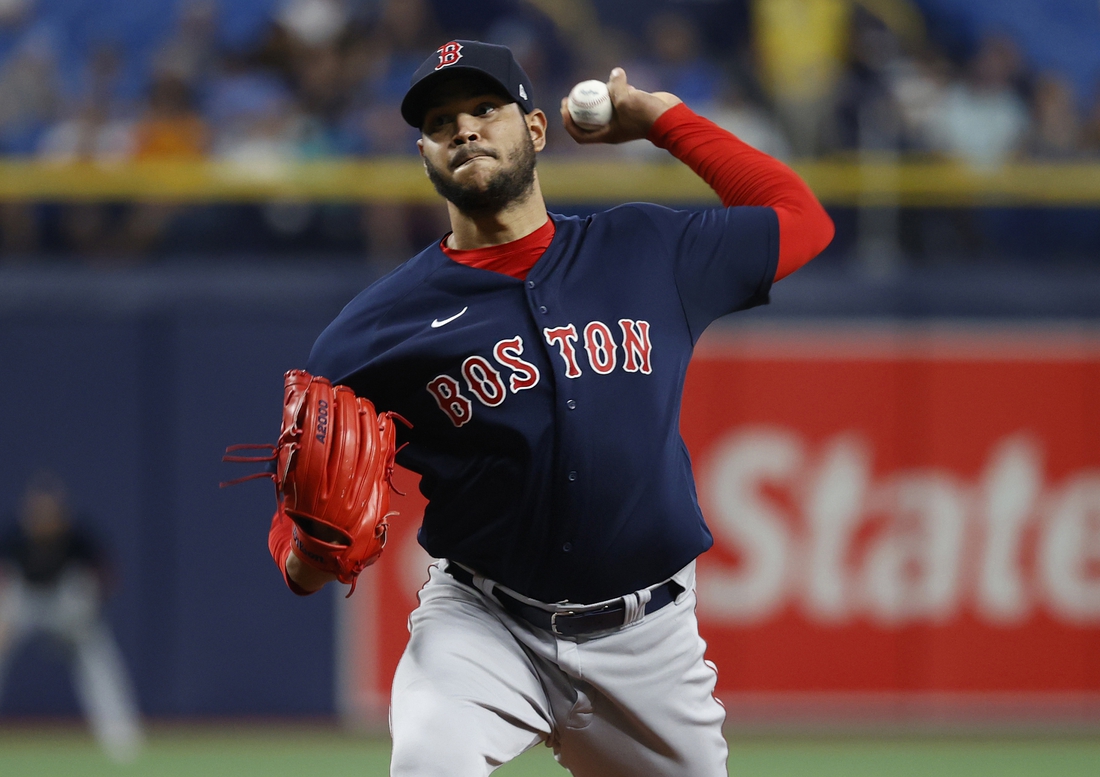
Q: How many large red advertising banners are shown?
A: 1